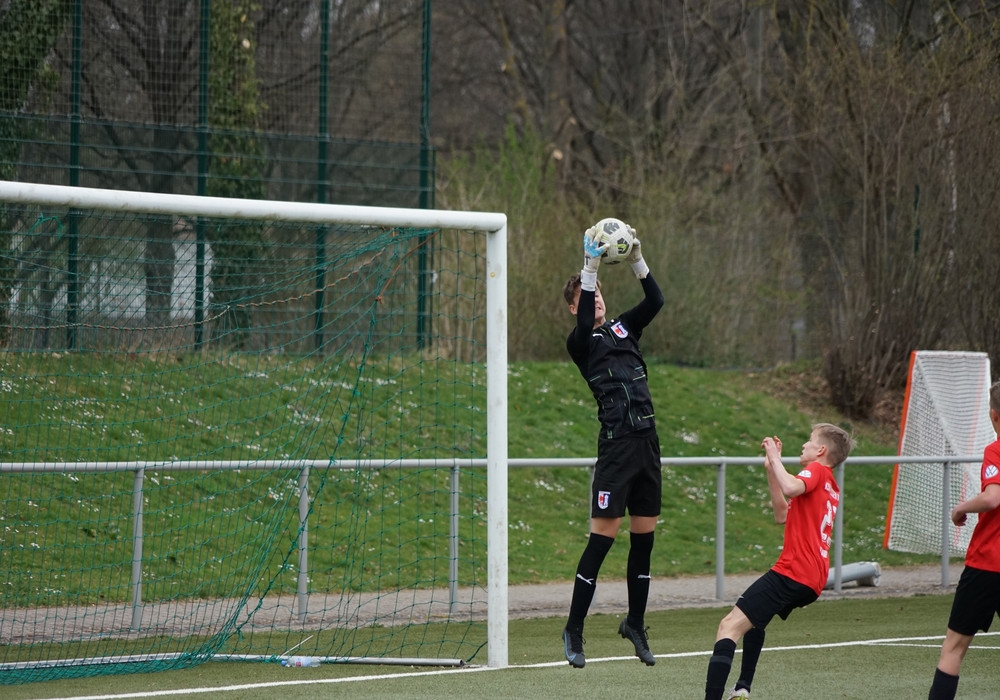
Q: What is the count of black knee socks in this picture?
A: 5